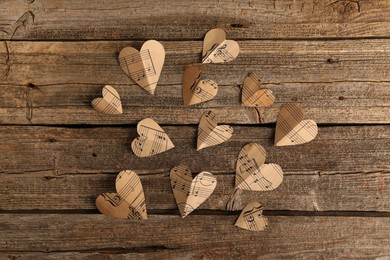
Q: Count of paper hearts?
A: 12